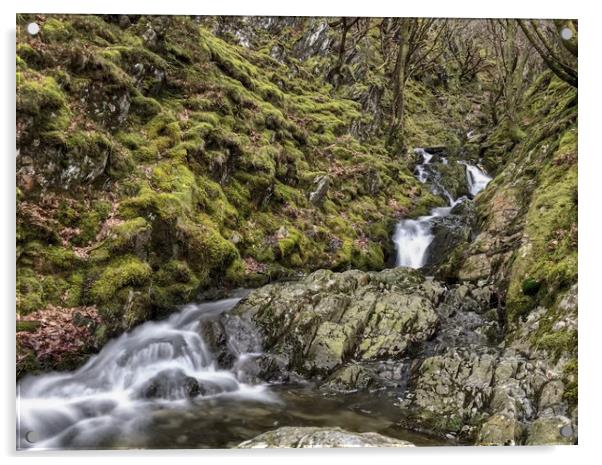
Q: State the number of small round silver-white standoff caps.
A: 4